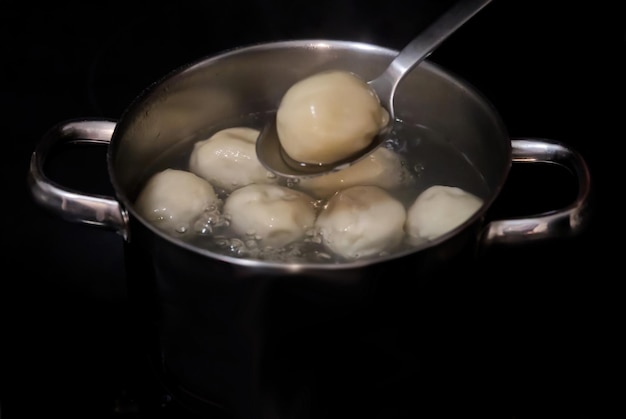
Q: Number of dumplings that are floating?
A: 6